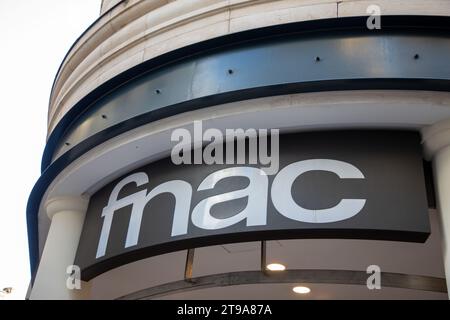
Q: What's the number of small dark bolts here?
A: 6